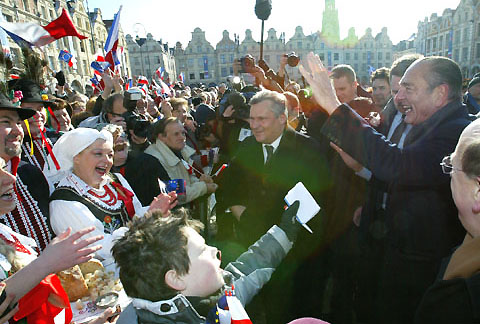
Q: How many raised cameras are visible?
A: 2